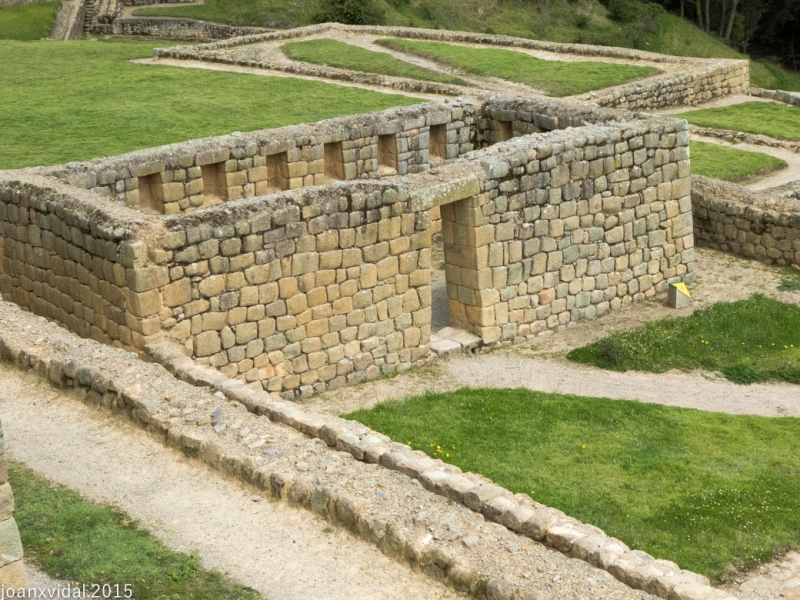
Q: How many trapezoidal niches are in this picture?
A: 7